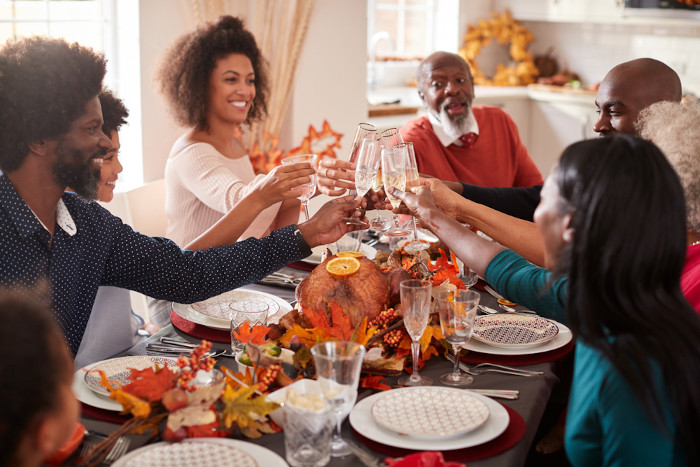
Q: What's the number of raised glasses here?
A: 7